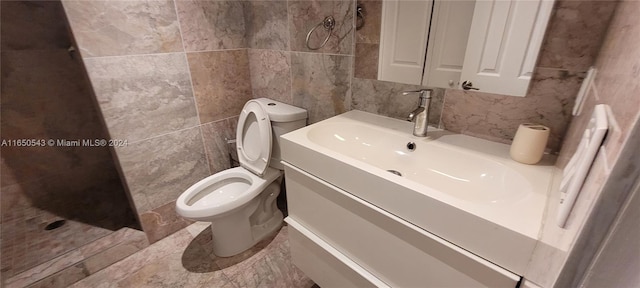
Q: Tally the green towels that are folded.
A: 0